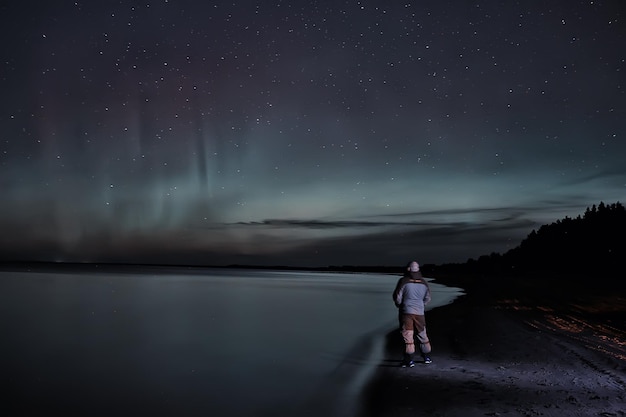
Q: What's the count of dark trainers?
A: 2